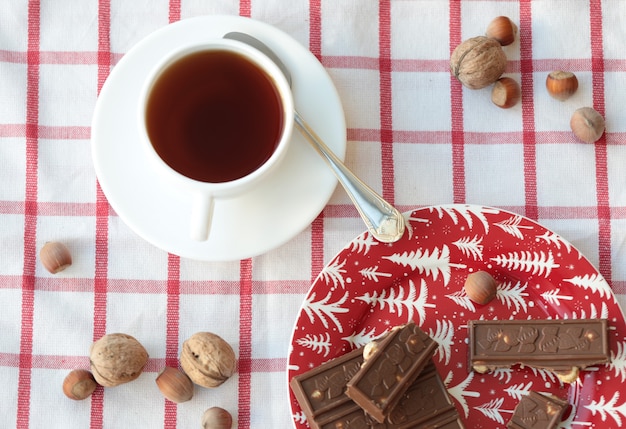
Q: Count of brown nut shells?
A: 12